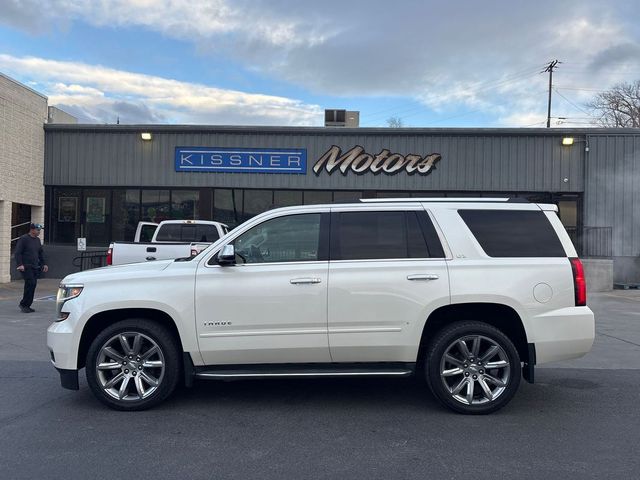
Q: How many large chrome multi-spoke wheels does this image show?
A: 2